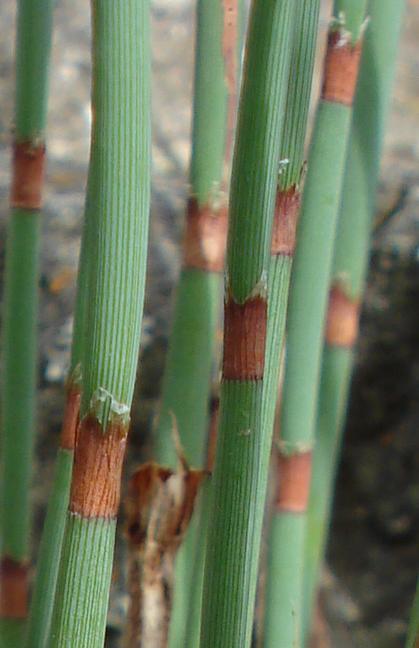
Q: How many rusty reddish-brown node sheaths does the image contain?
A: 10